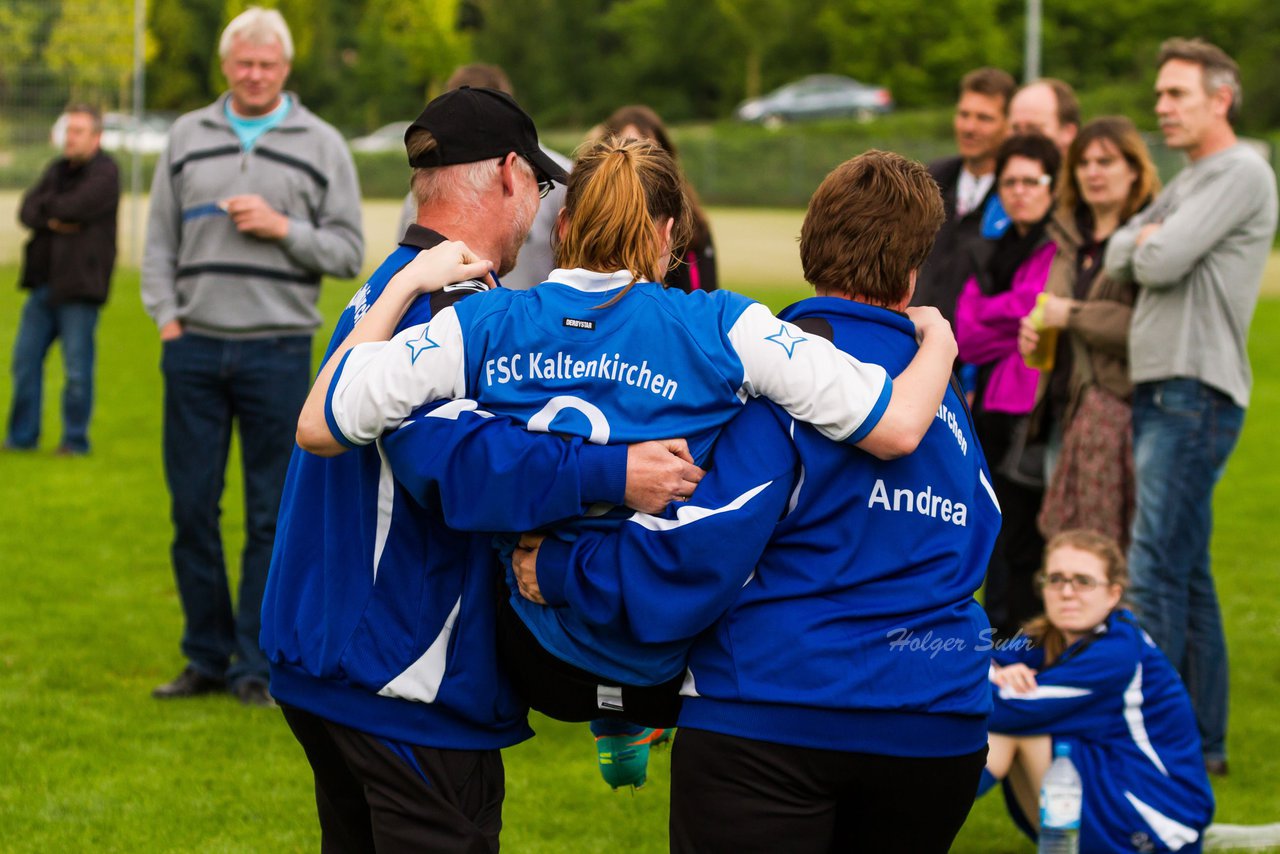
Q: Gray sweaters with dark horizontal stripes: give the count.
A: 1